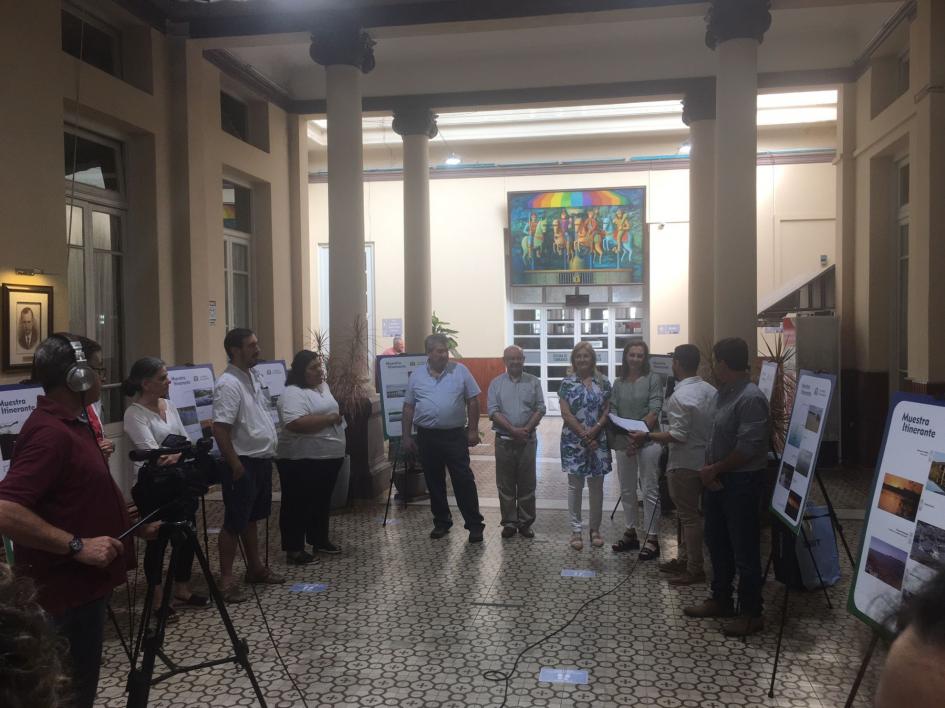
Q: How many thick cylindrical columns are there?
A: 4